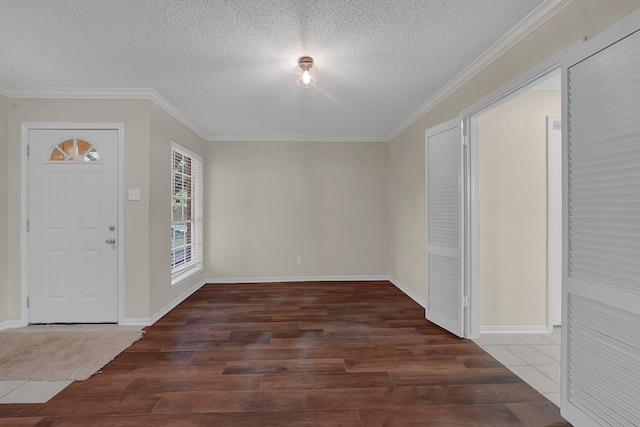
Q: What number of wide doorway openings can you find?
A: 1